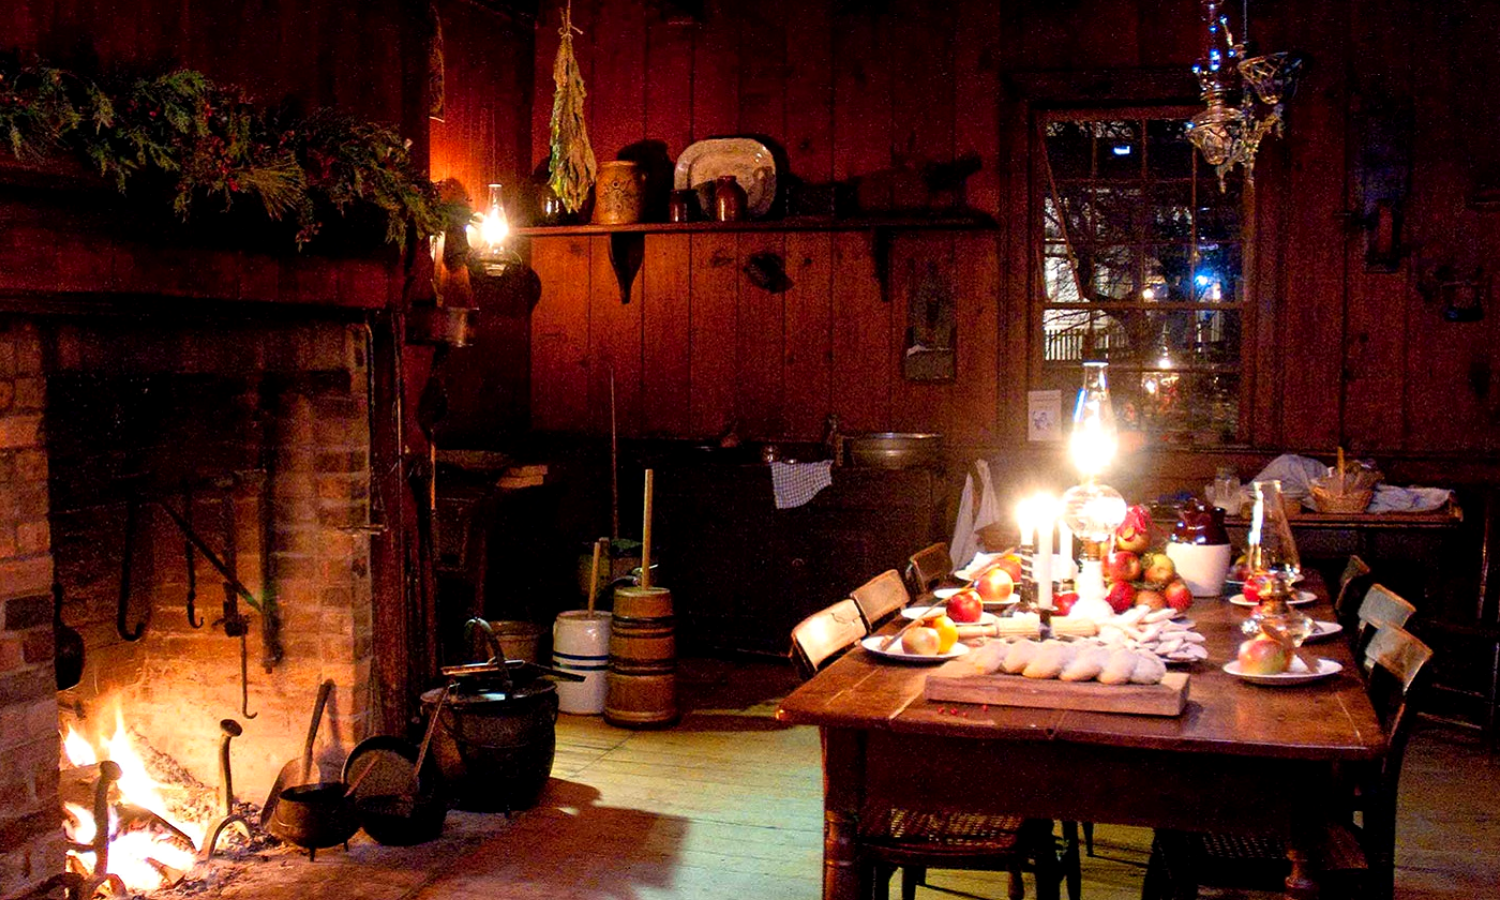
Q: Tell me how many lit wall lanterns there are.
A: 1